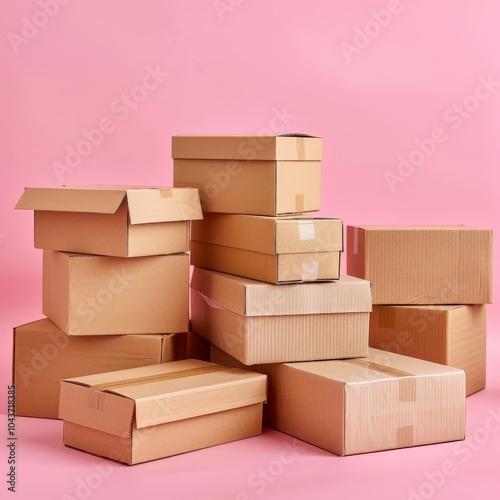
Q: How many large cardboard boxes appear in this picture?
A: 10